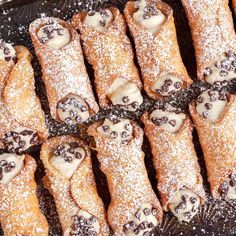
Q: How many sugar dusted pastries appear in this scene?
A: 10